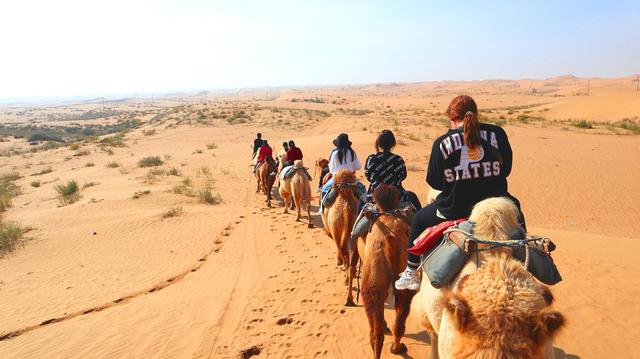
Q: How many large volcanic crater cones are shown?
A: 0